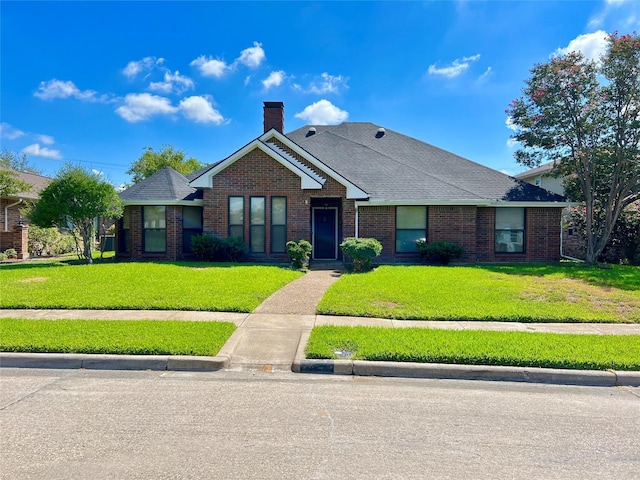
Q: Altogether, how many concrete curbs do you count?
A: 2